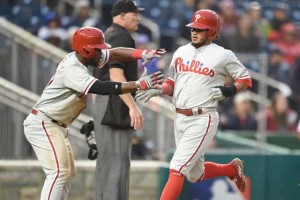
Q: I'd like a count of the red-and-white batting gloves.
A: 2